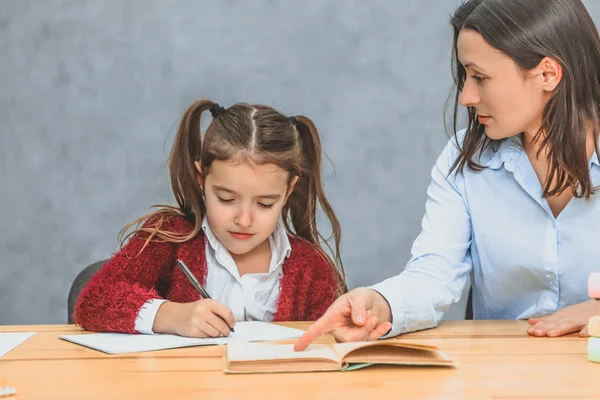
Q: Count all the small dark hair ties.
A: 2